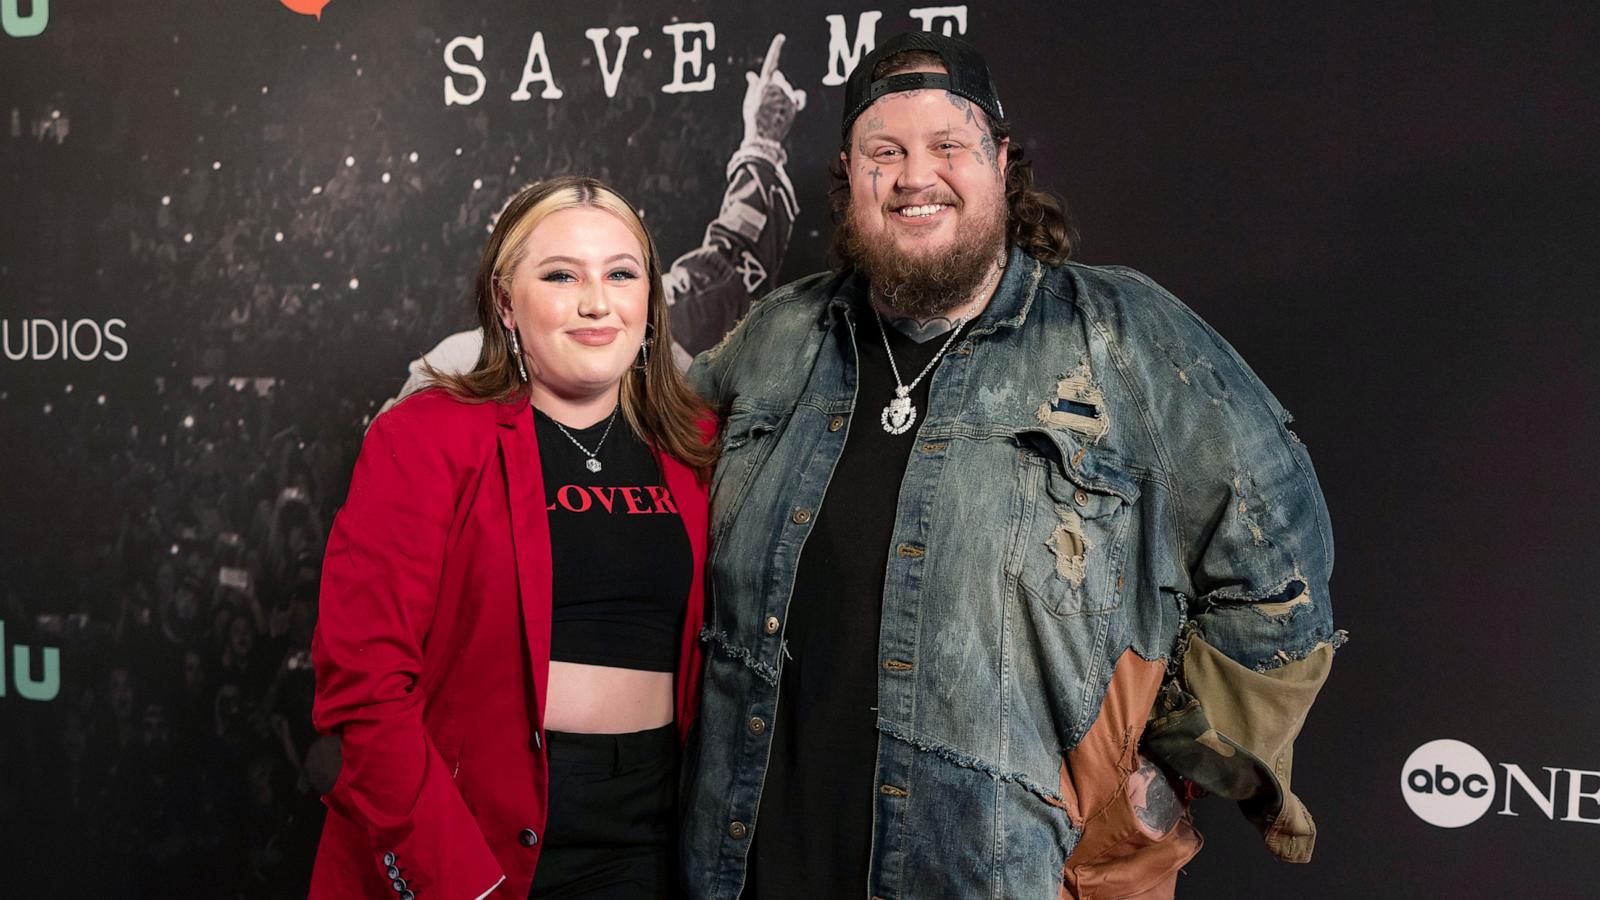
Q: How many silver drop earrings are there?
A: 2